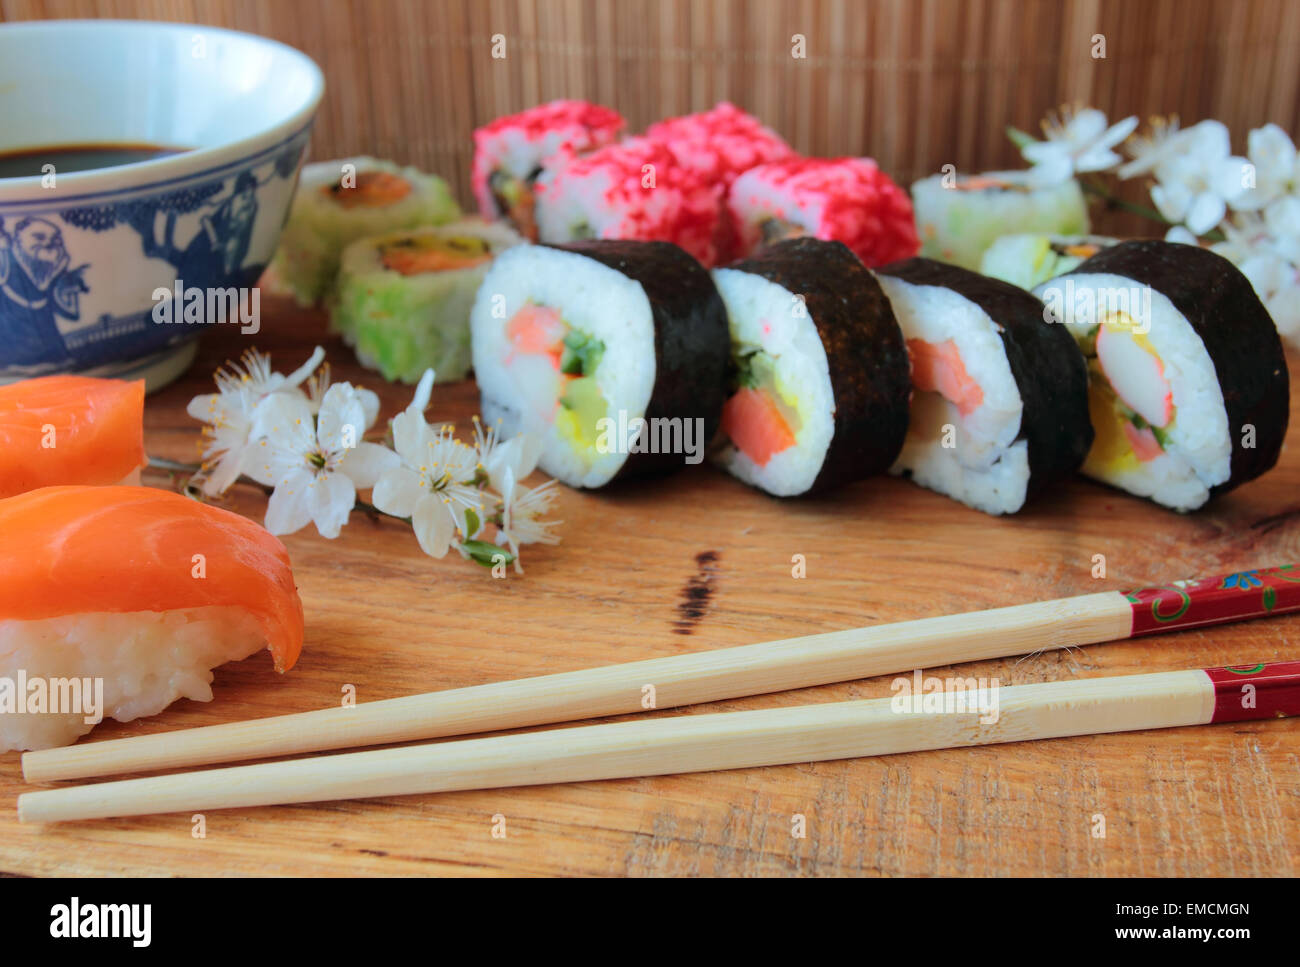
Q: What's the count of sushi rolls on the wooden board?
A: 12